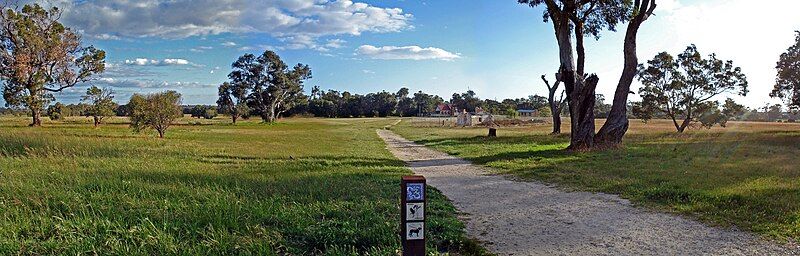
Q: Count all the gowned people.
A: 0